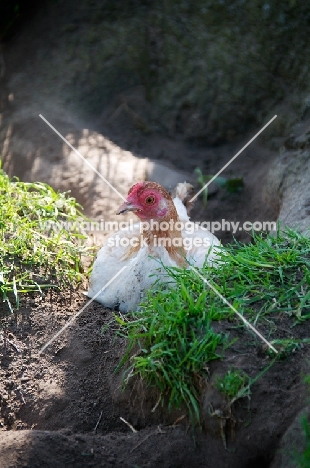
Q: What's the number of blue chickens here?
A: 0